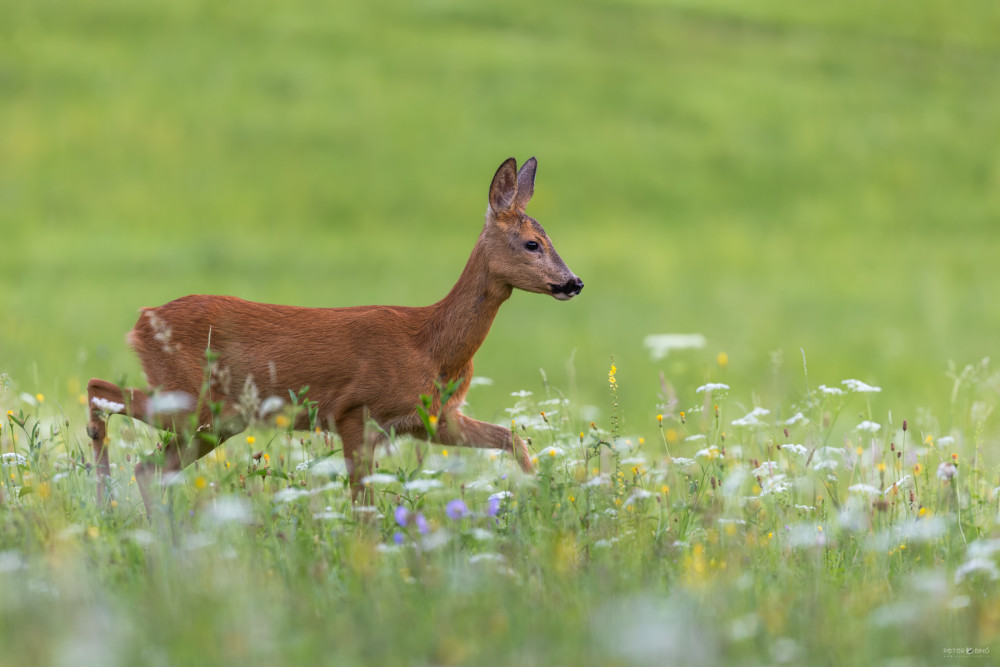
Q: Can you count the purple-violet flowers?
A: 5